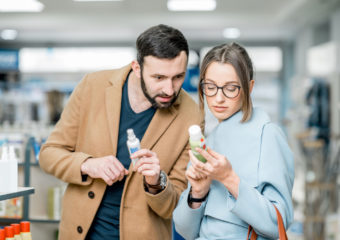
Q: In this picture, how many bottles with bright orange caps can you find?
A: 4